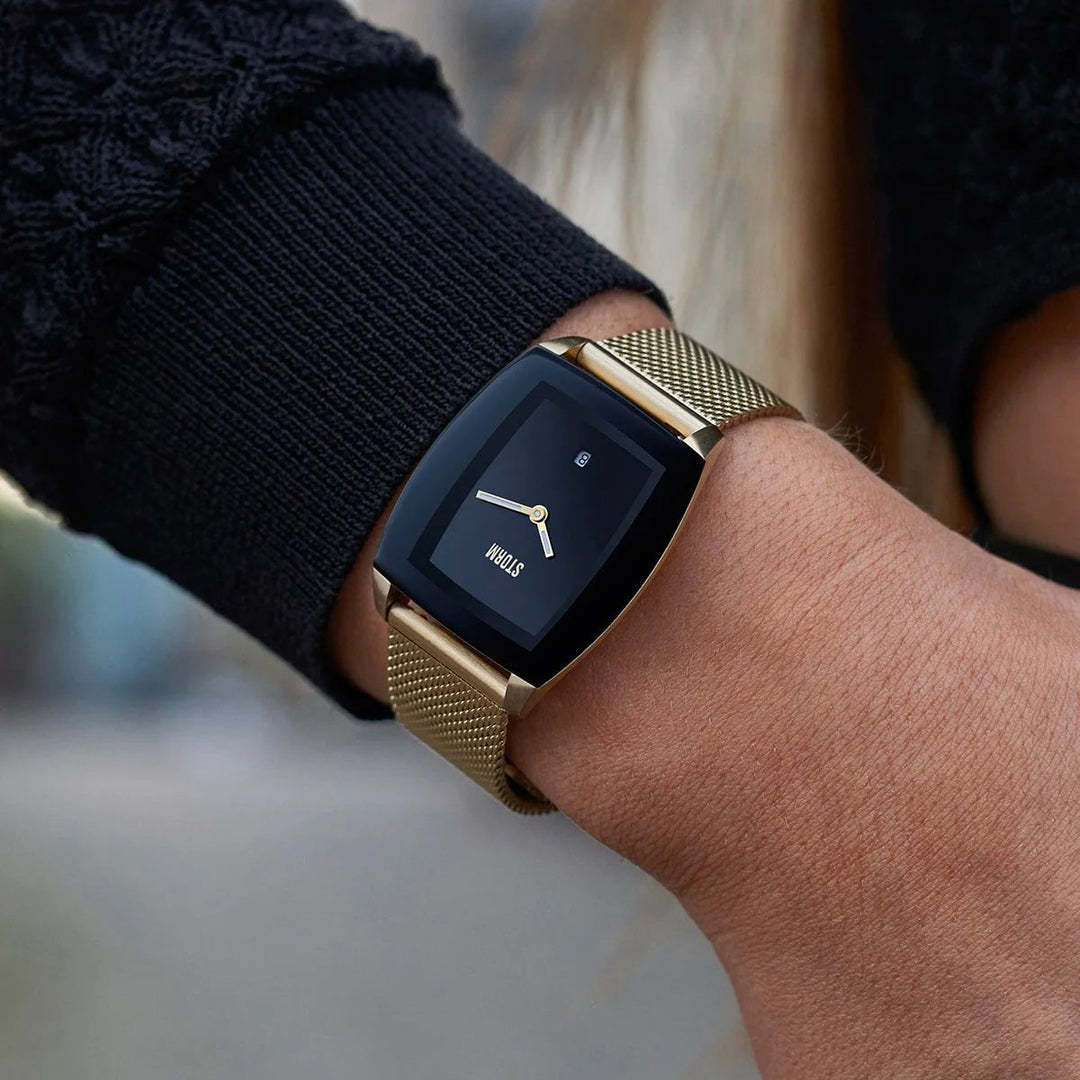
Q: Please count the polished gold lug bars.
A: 2